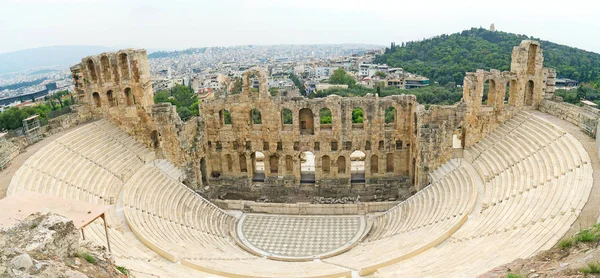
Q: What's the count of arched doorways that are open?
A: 3